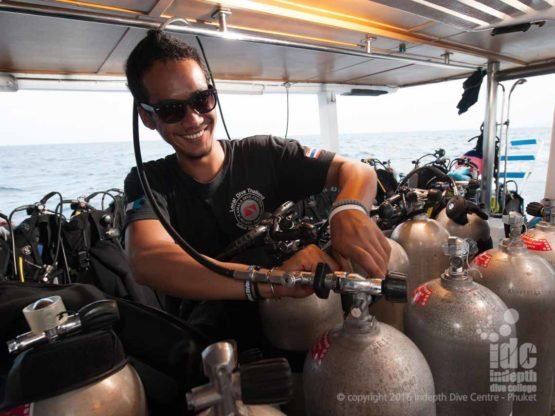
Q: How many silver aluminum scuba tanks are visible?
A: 10